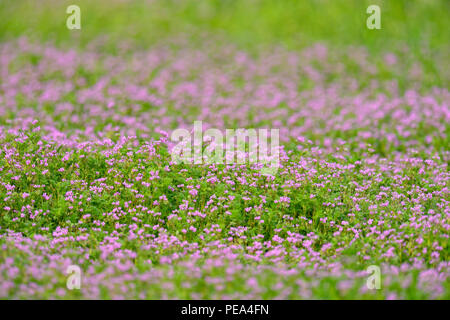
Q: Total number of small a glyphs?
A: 4